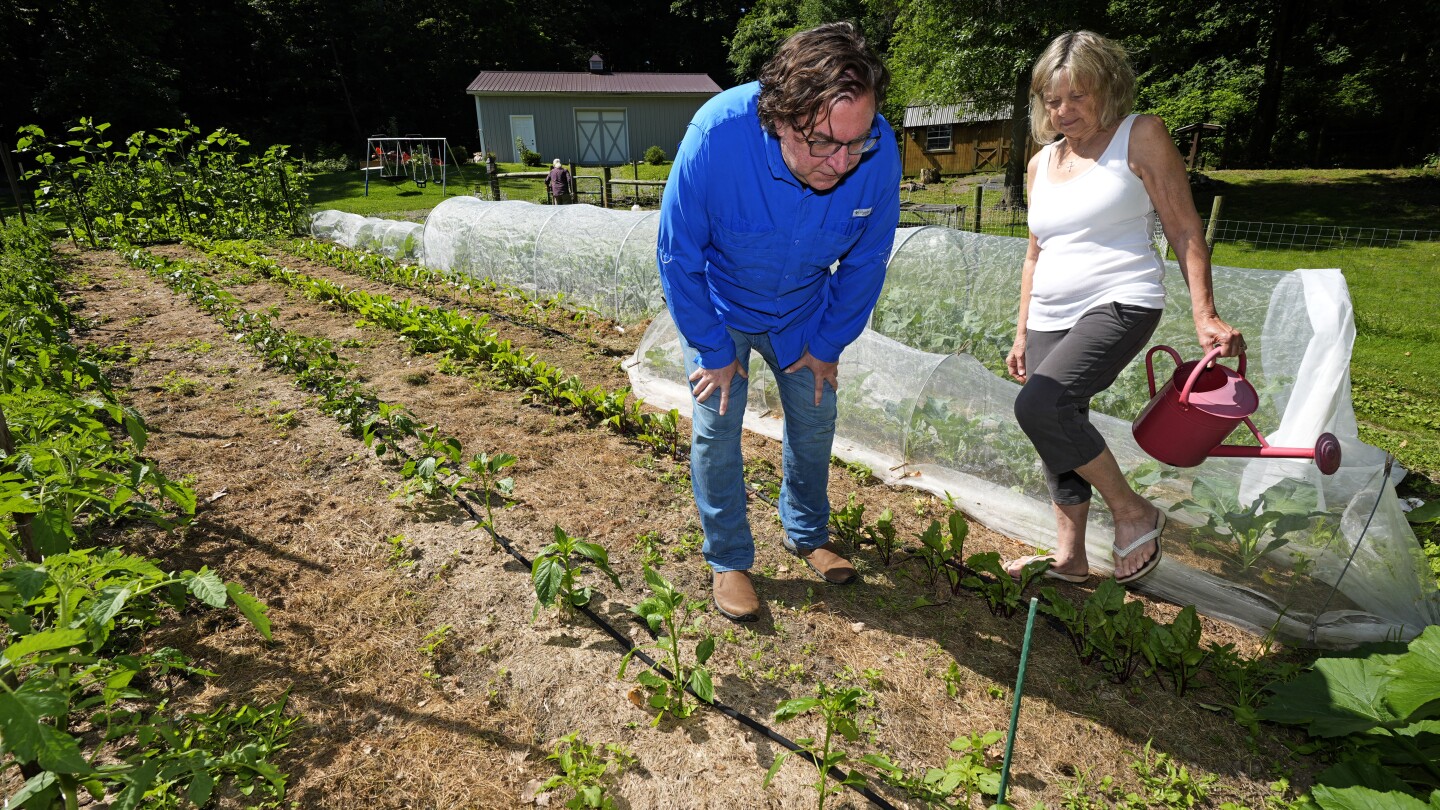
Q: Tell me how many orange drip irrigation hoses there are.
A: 0